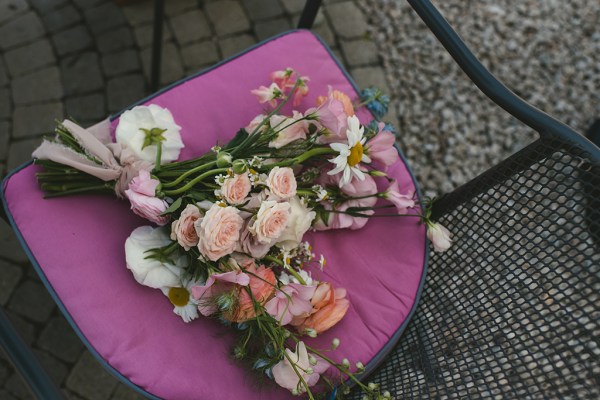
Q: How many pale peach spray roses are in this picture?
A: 5